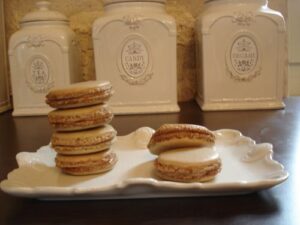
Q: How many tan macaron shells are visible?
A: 12